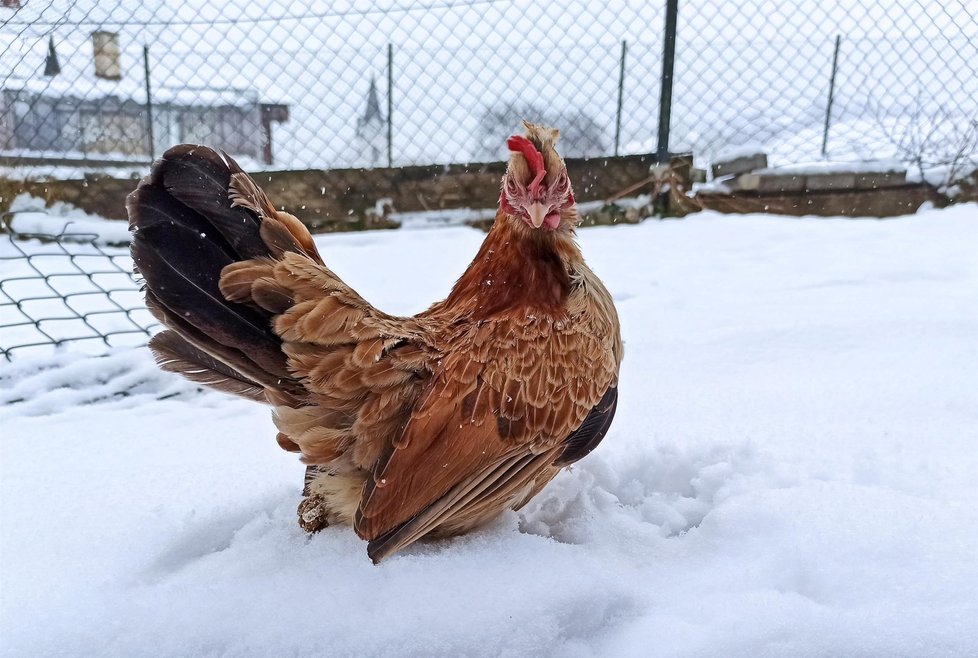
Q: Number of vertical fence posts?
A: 5